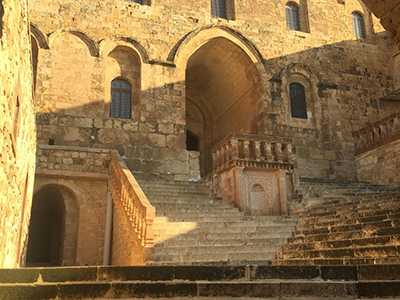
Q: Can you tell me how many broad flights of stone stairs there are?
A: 2